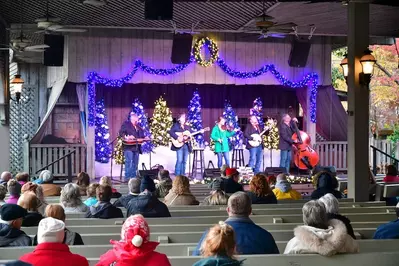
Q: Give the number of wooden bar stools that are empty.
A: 2